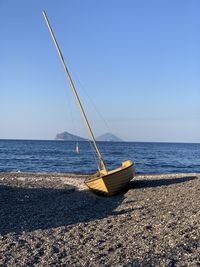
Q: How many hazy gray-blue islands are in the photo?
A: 2